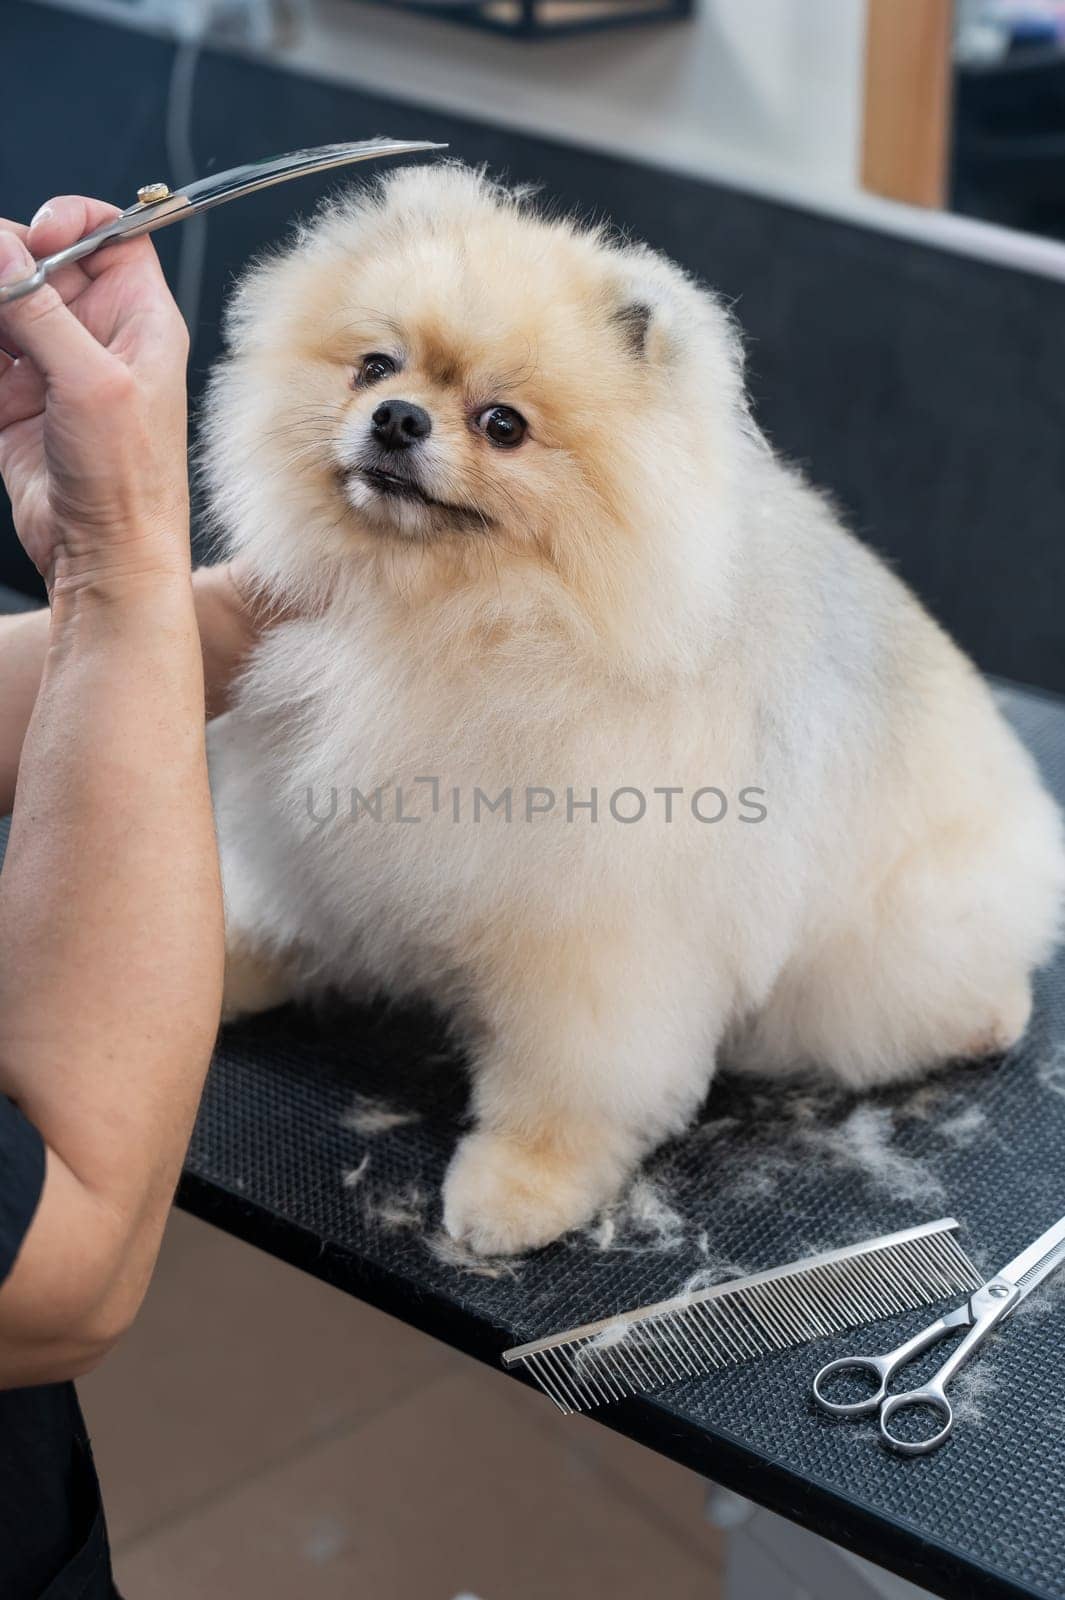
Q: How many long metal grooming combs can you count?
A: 1